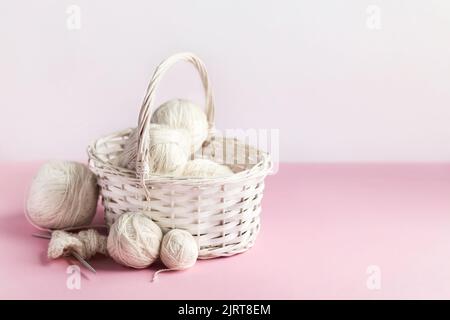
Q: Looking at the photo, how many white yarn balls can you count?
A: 6